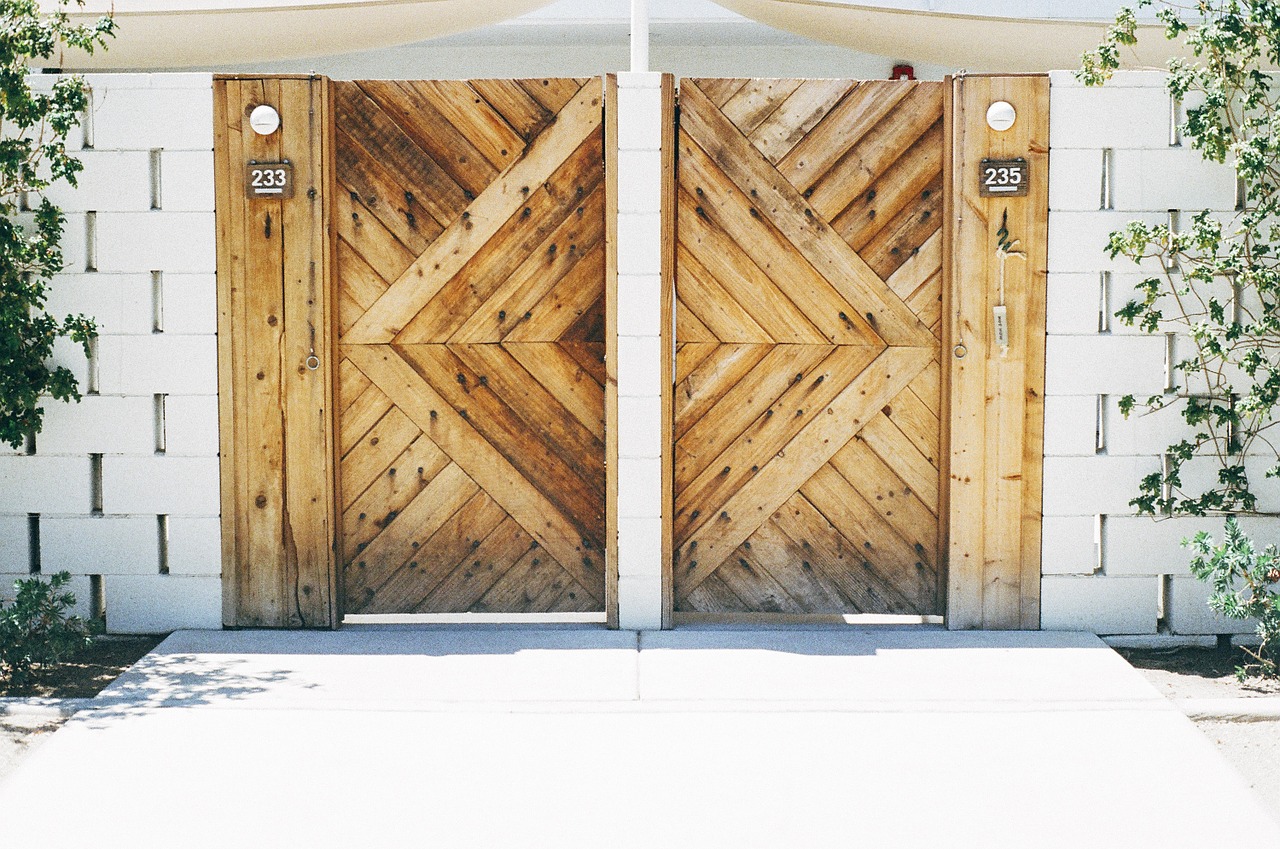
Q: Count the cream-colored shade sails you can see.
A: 2